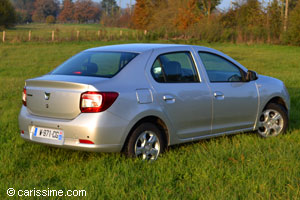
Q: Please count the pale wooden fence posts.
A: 7